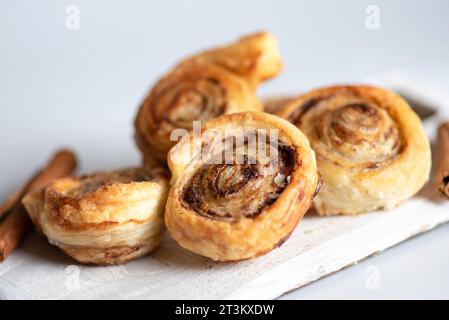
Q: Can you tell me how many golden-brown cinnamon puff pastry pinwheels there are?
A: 4